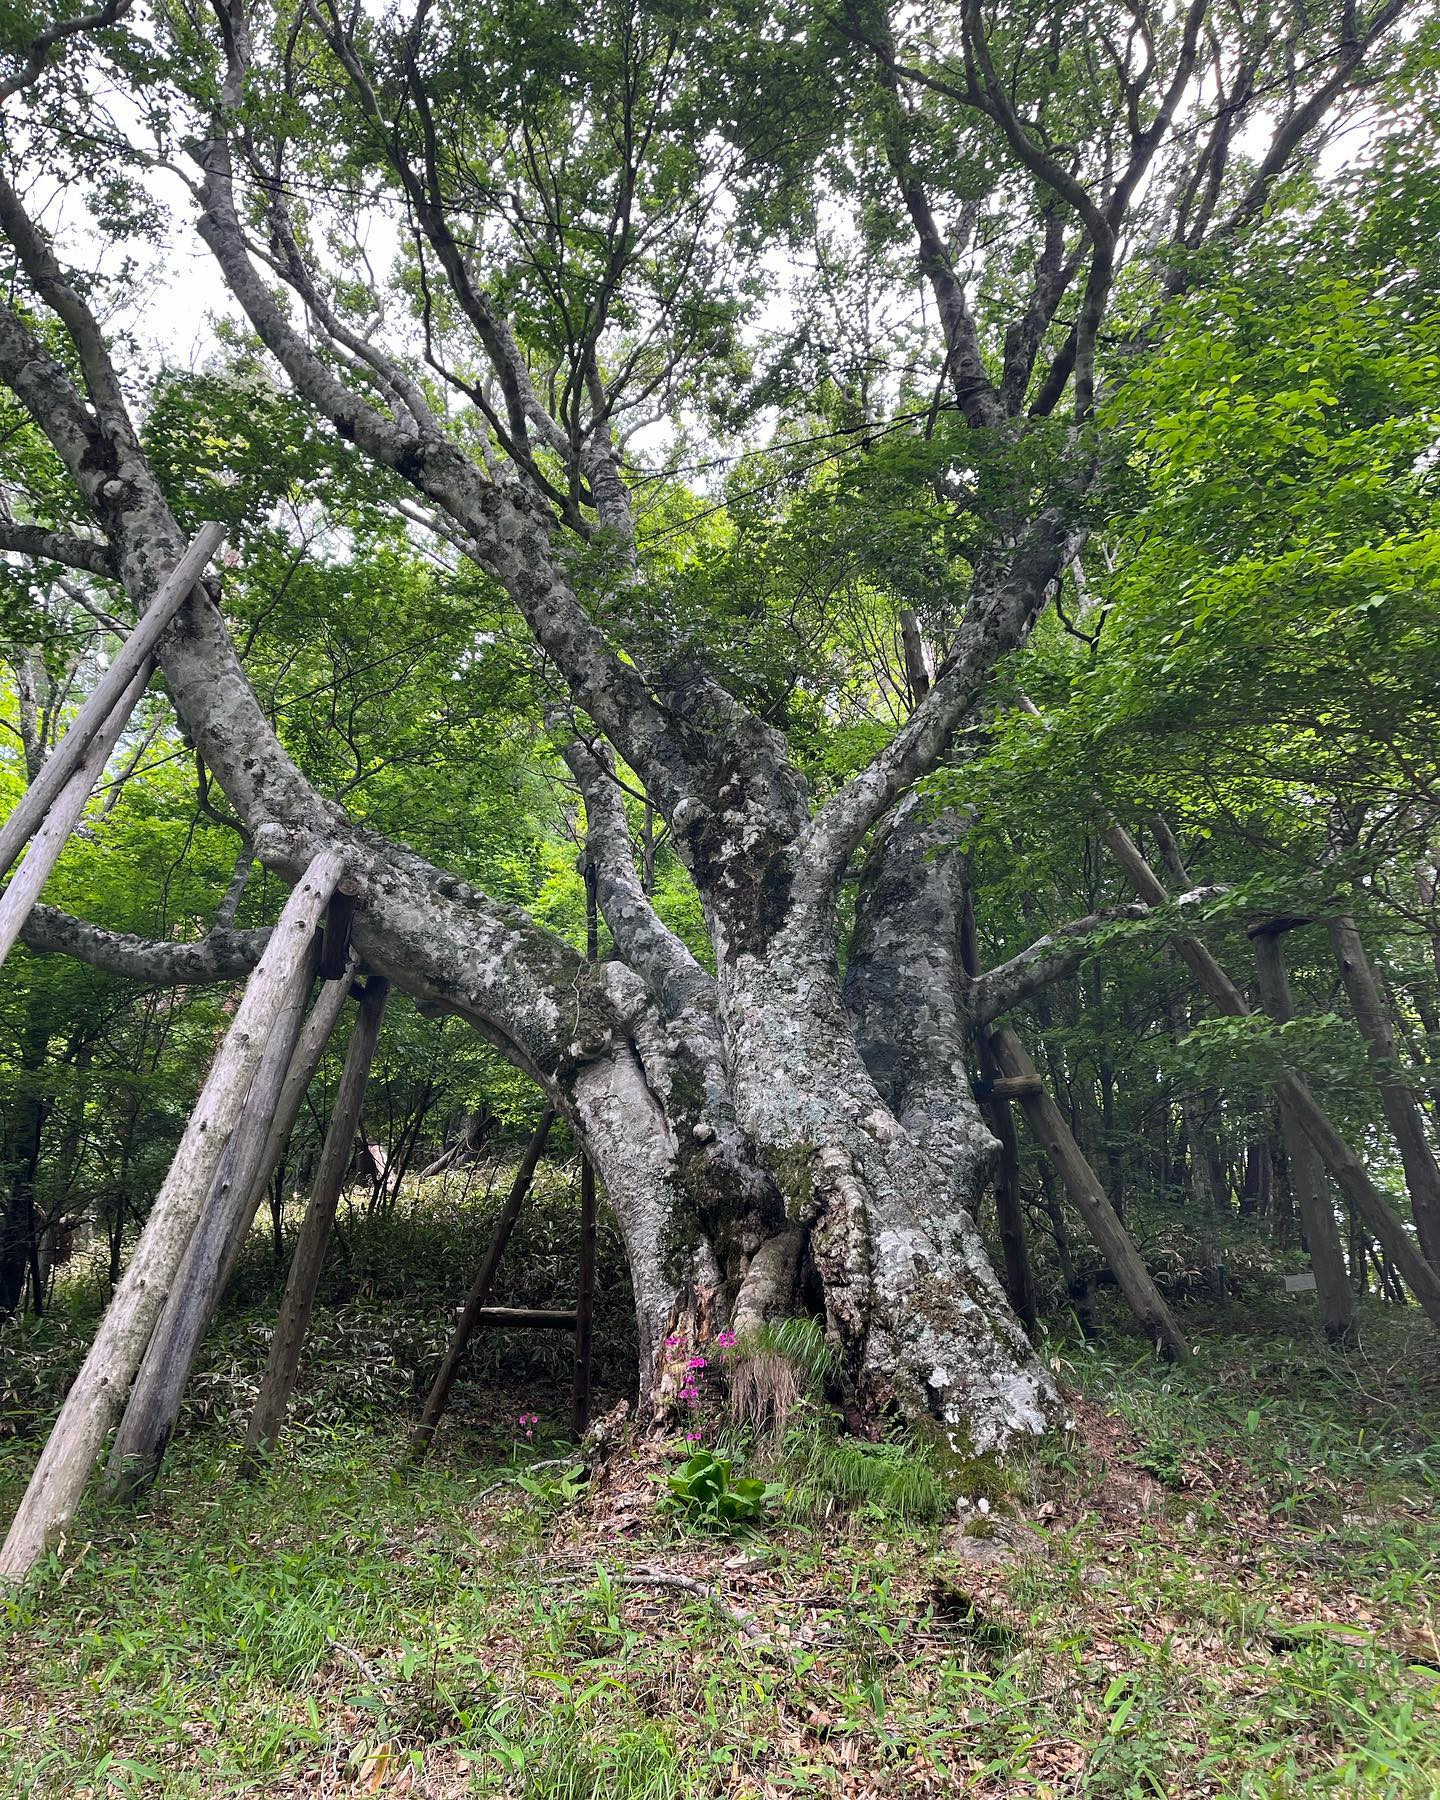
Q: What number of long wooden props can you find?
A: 13